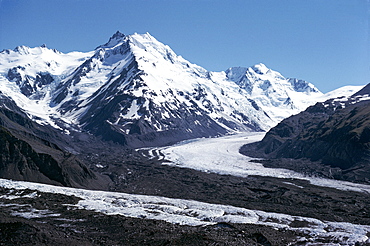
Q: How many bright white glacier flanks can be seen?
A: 2